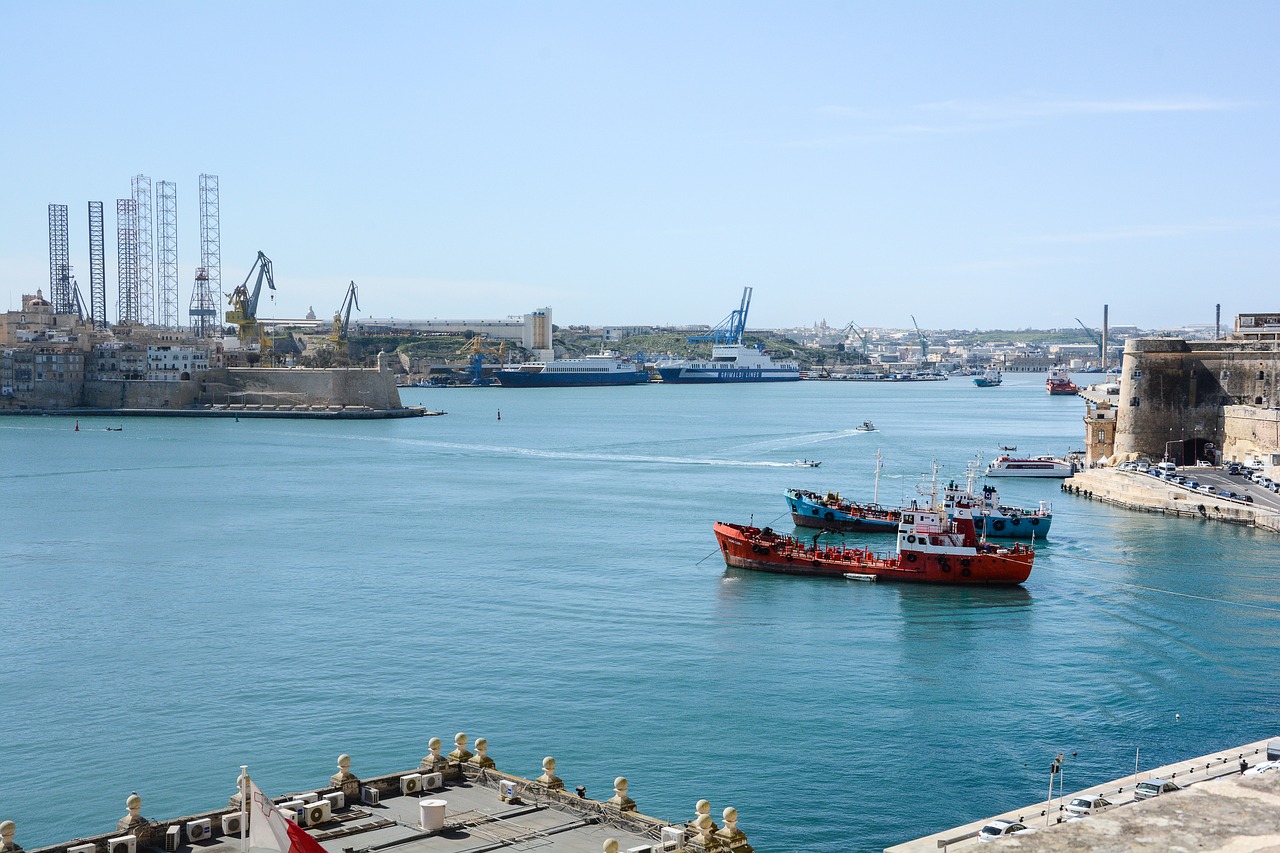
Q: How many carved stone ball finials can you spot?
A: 13